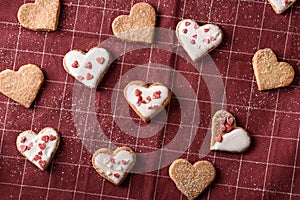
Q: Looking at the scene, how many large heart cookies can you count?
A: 12